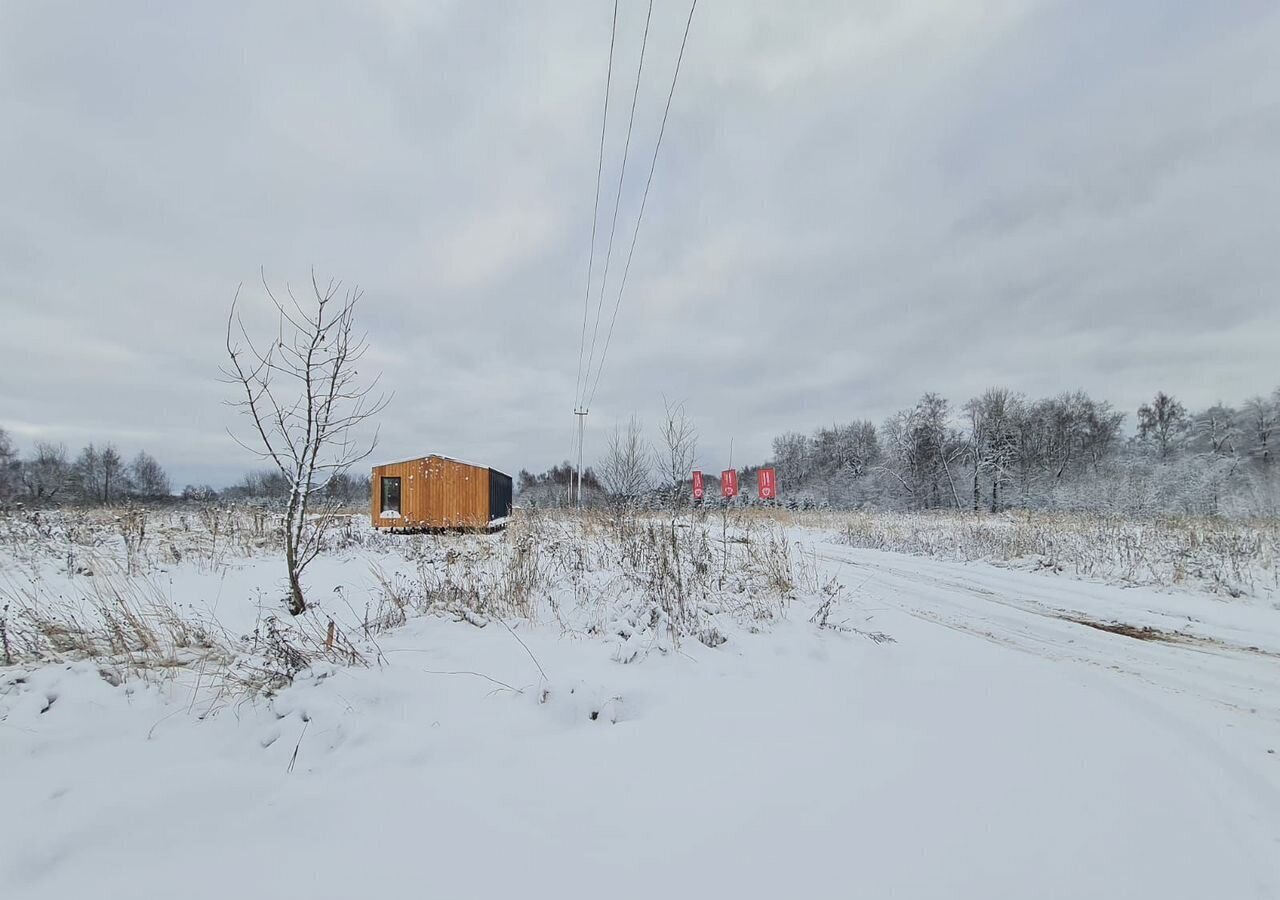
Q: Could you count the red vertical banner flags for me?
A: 3